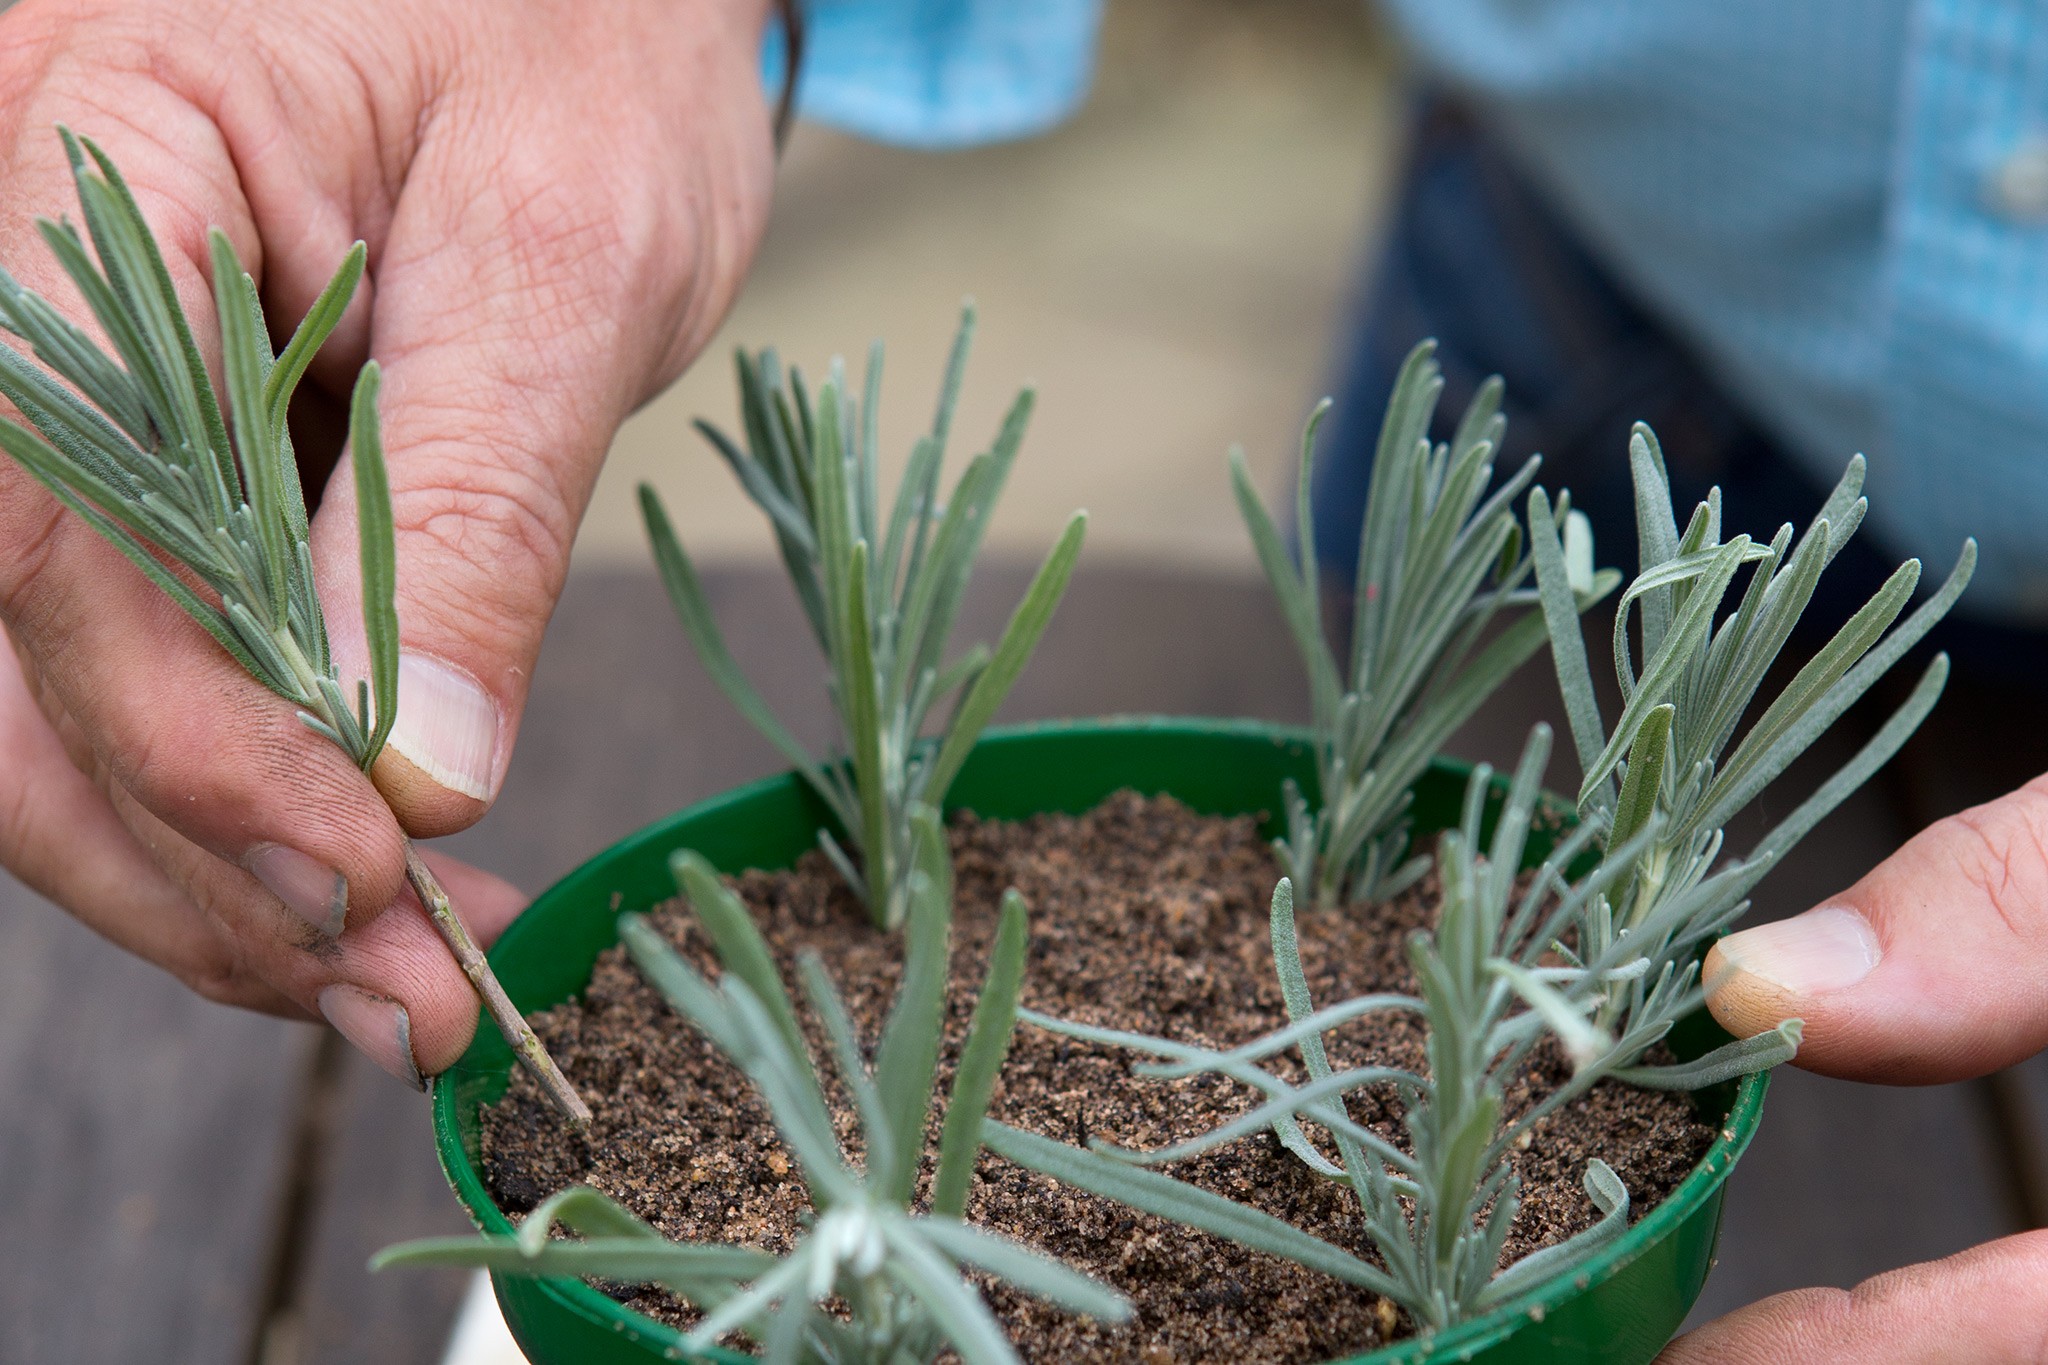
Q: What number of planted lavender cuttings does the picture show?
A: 5